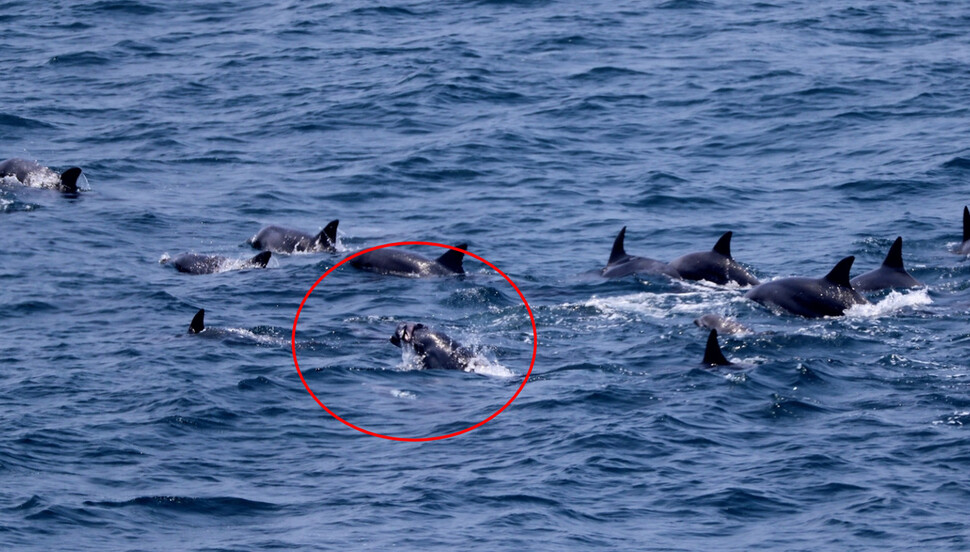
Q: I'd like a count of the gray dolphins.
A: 13